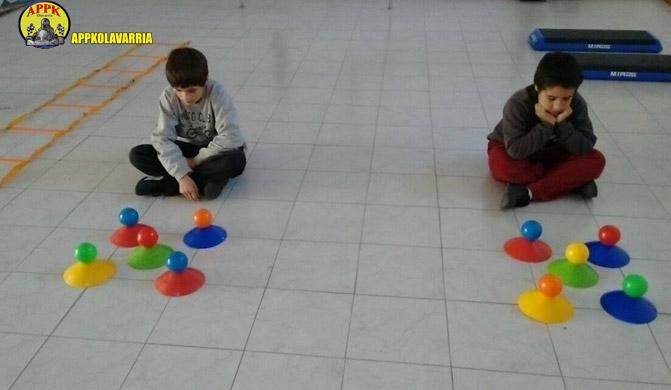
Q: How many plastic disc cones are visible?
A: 10